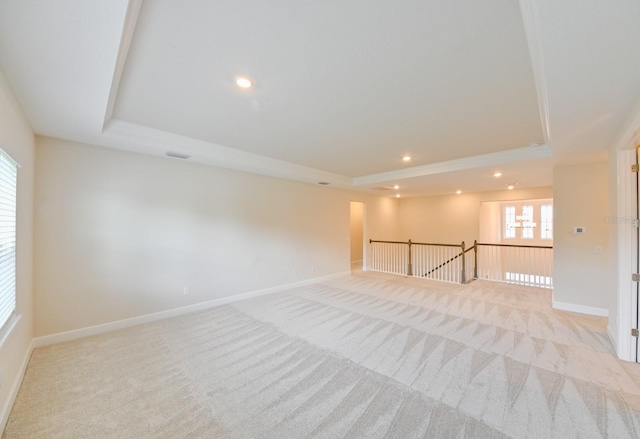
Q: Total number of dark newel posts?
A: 3